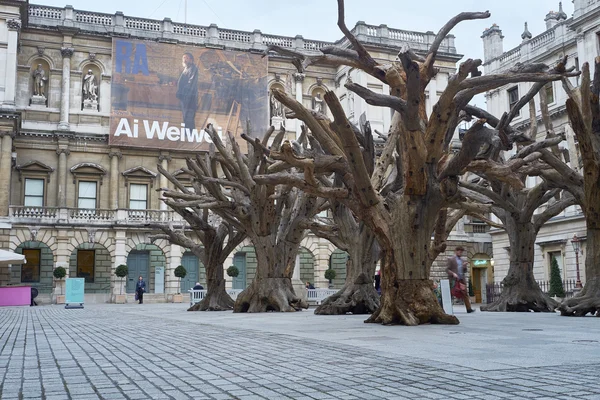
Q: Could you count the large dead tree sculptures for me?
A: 6